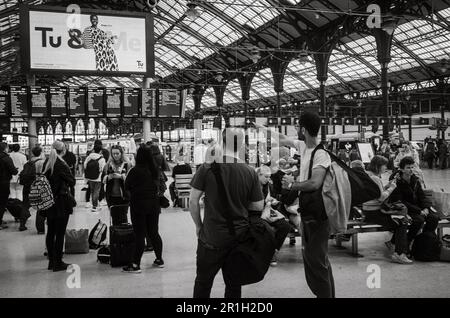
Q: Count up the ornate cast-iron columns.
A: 6